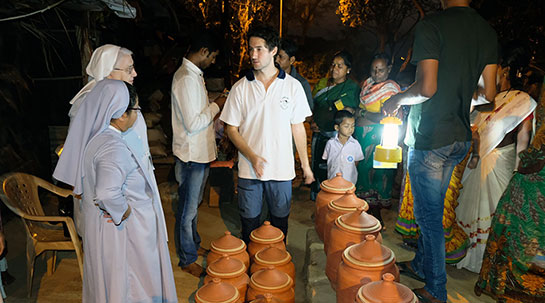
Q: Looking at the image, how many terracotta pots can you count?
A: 12